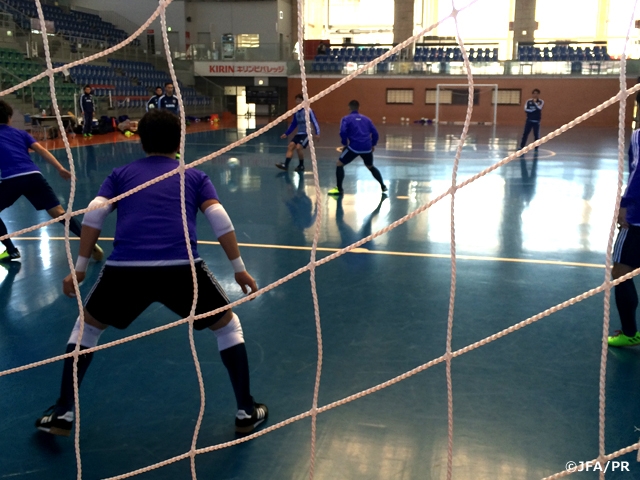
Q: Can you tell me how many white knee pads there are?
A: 2